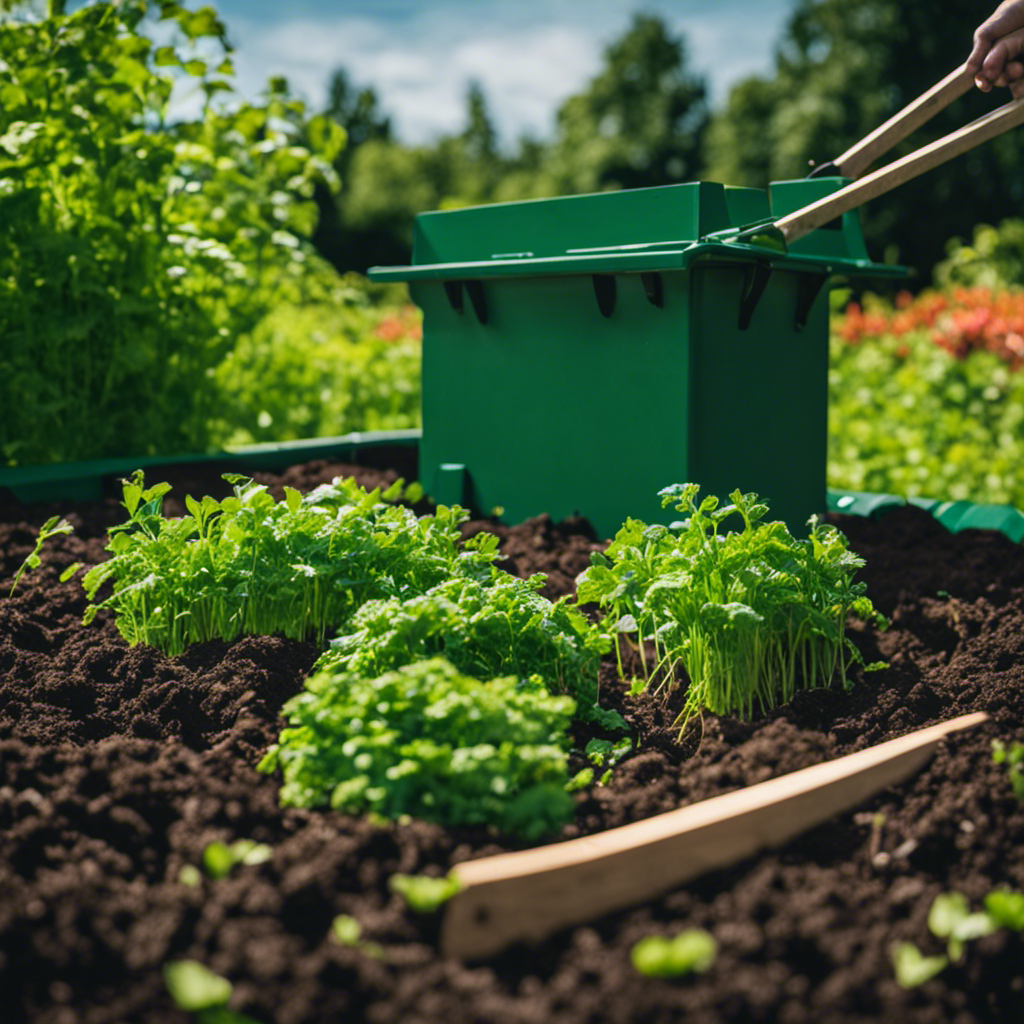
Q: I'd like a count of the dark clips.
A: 6